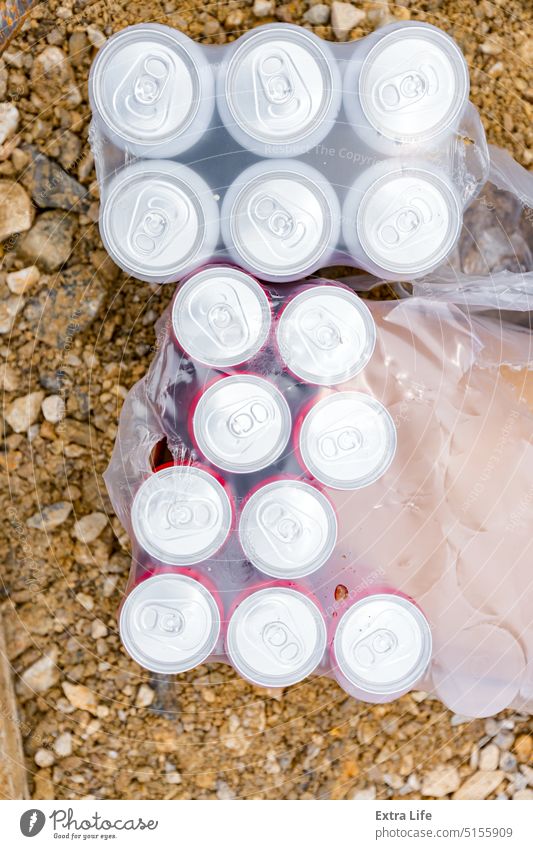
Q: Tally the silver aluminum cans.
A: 15